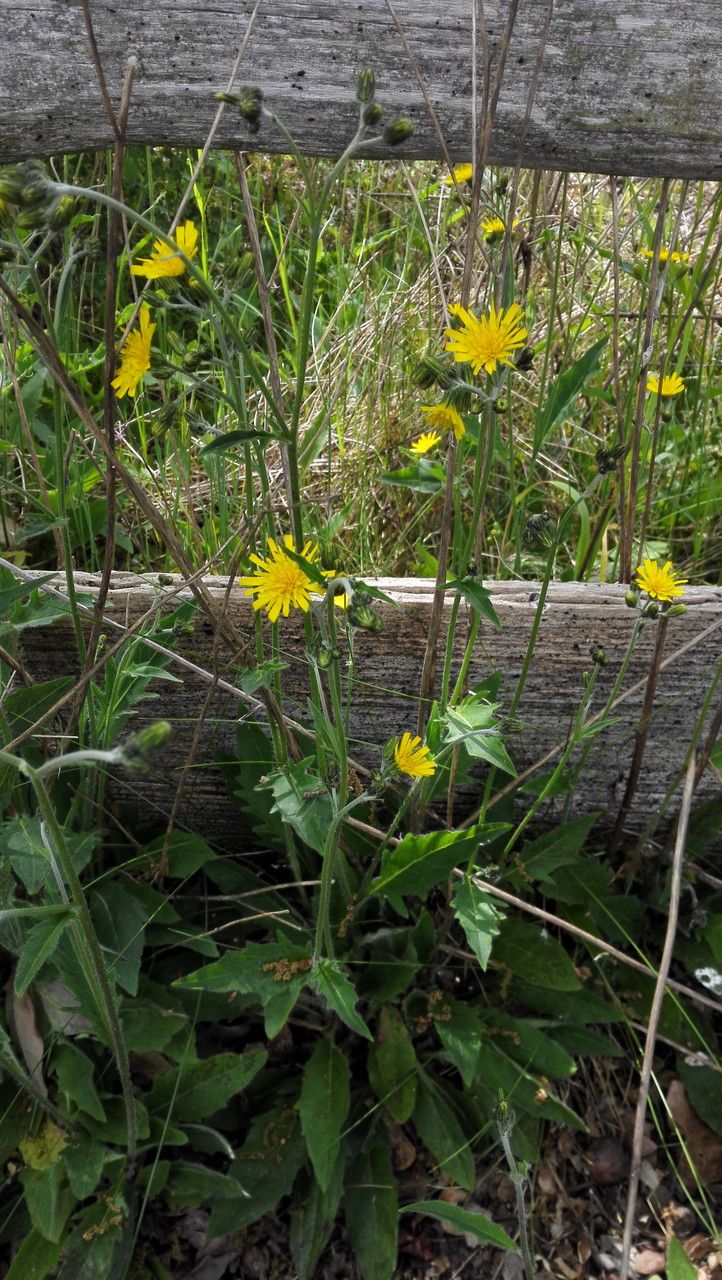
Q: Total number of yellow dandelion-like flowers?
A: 12